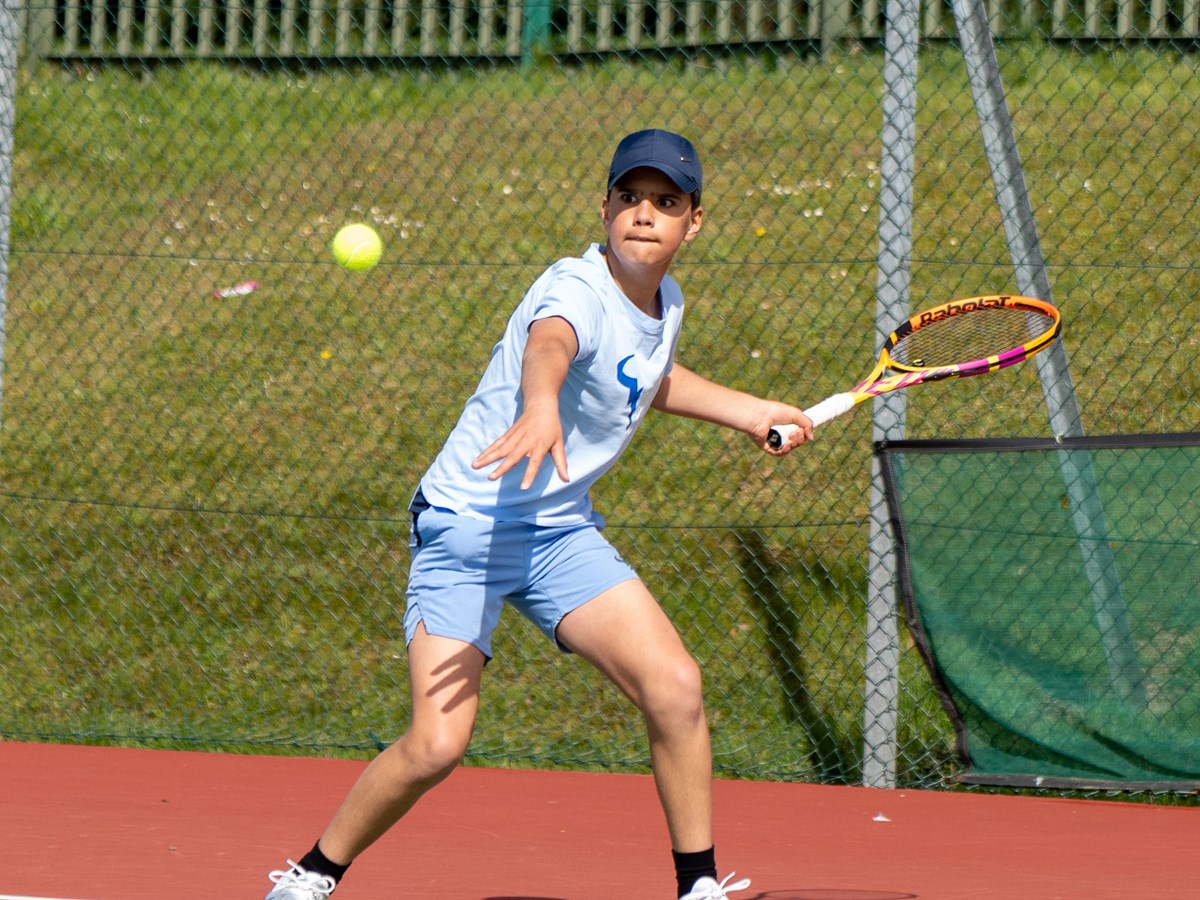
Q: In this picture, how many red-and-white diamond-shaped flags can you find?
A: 0